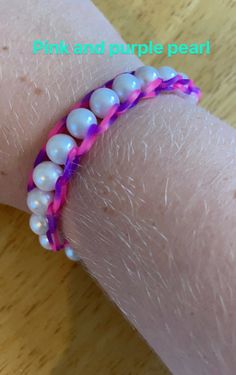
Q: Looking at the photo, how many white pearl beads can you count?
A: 12